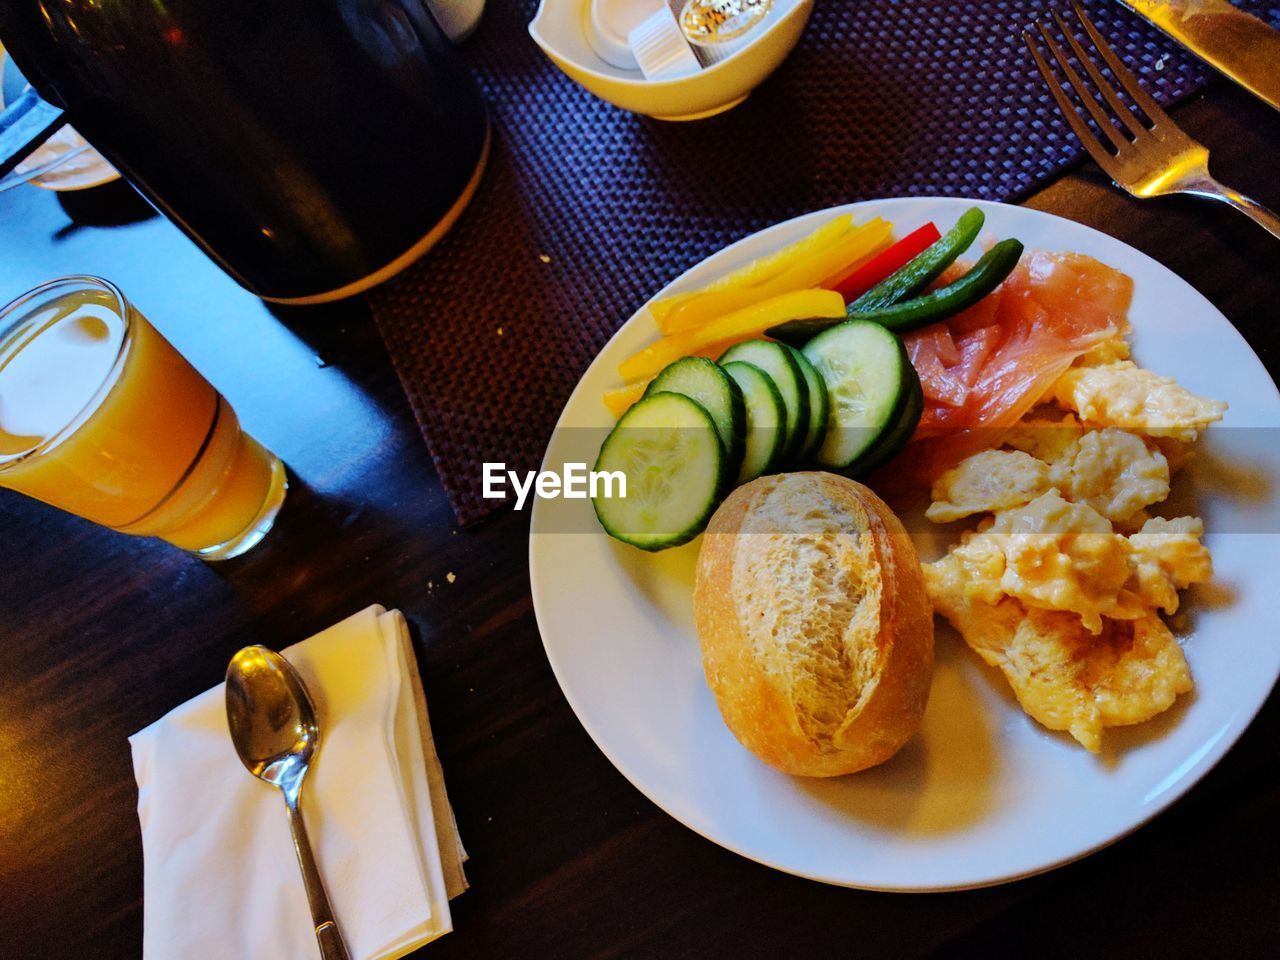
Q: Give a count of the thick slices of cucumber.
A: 7